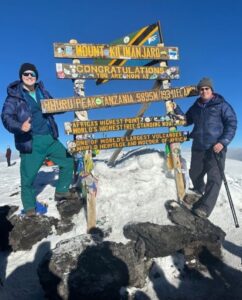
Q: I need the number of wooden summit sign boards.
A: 5